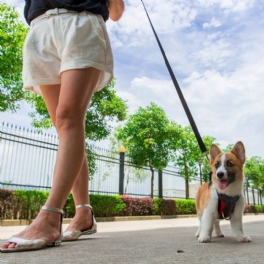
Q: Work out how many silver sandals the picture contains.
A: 2